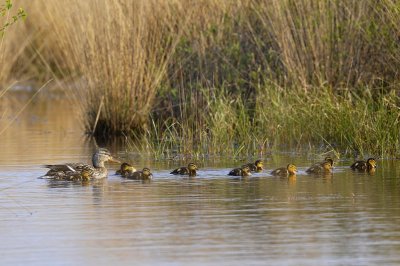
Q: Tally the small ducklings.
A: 10